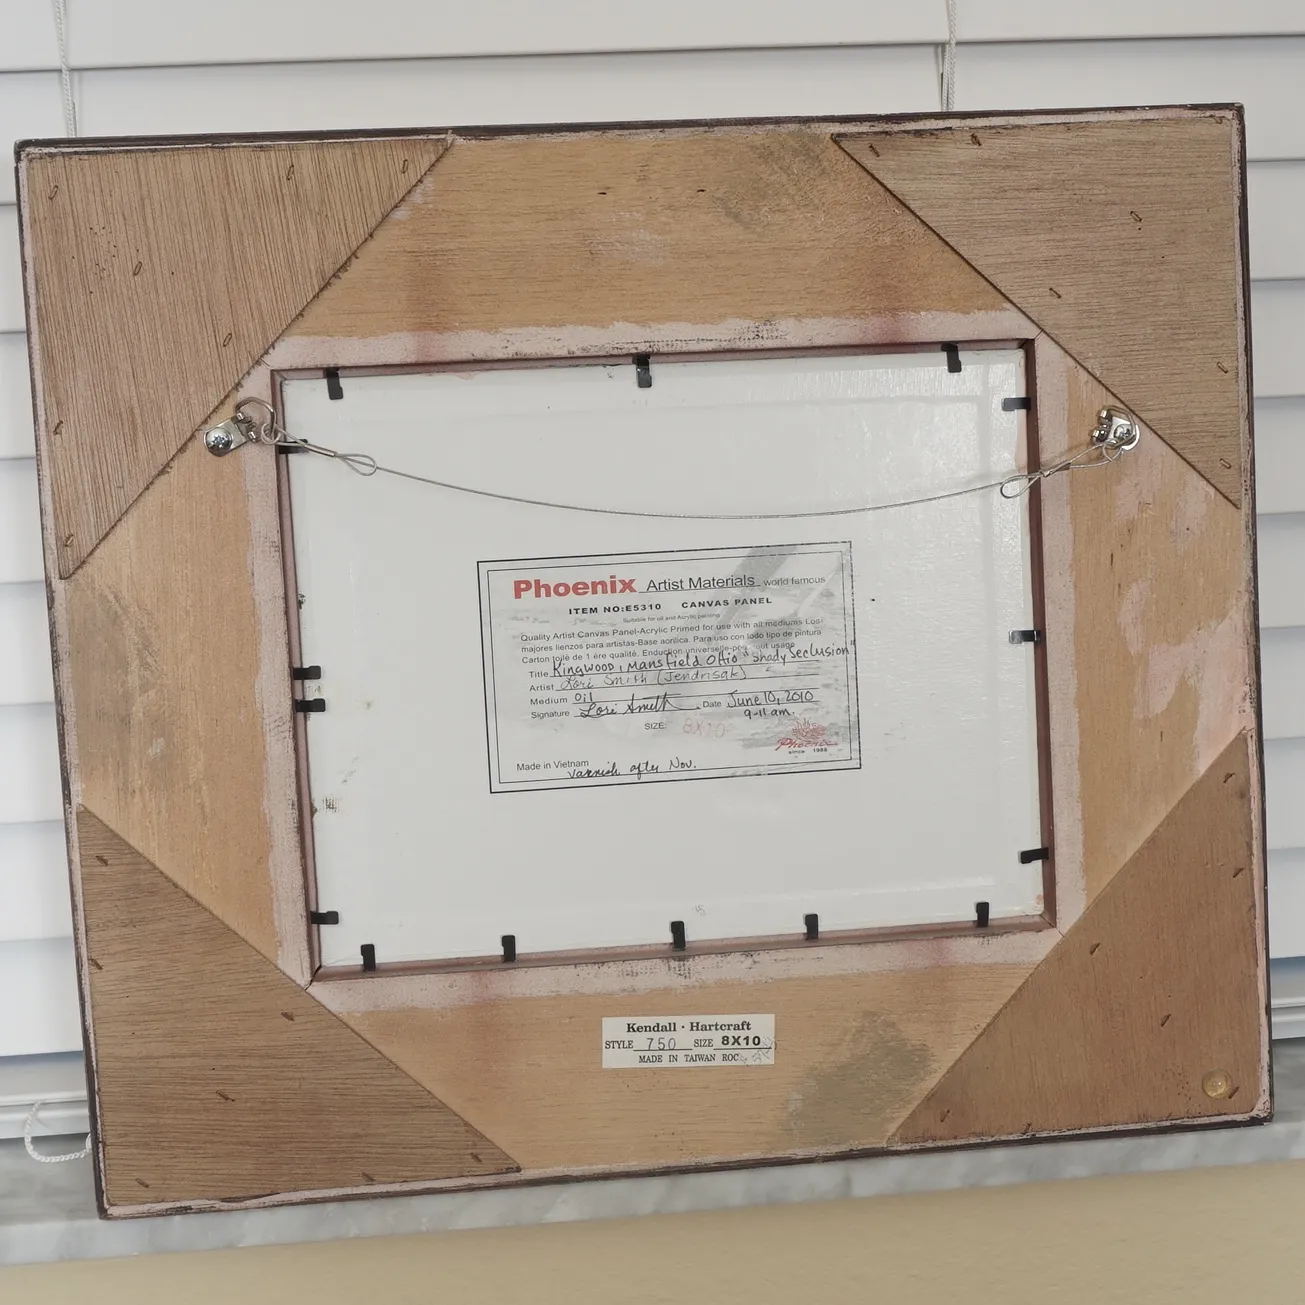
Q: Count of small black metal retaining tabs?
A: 15